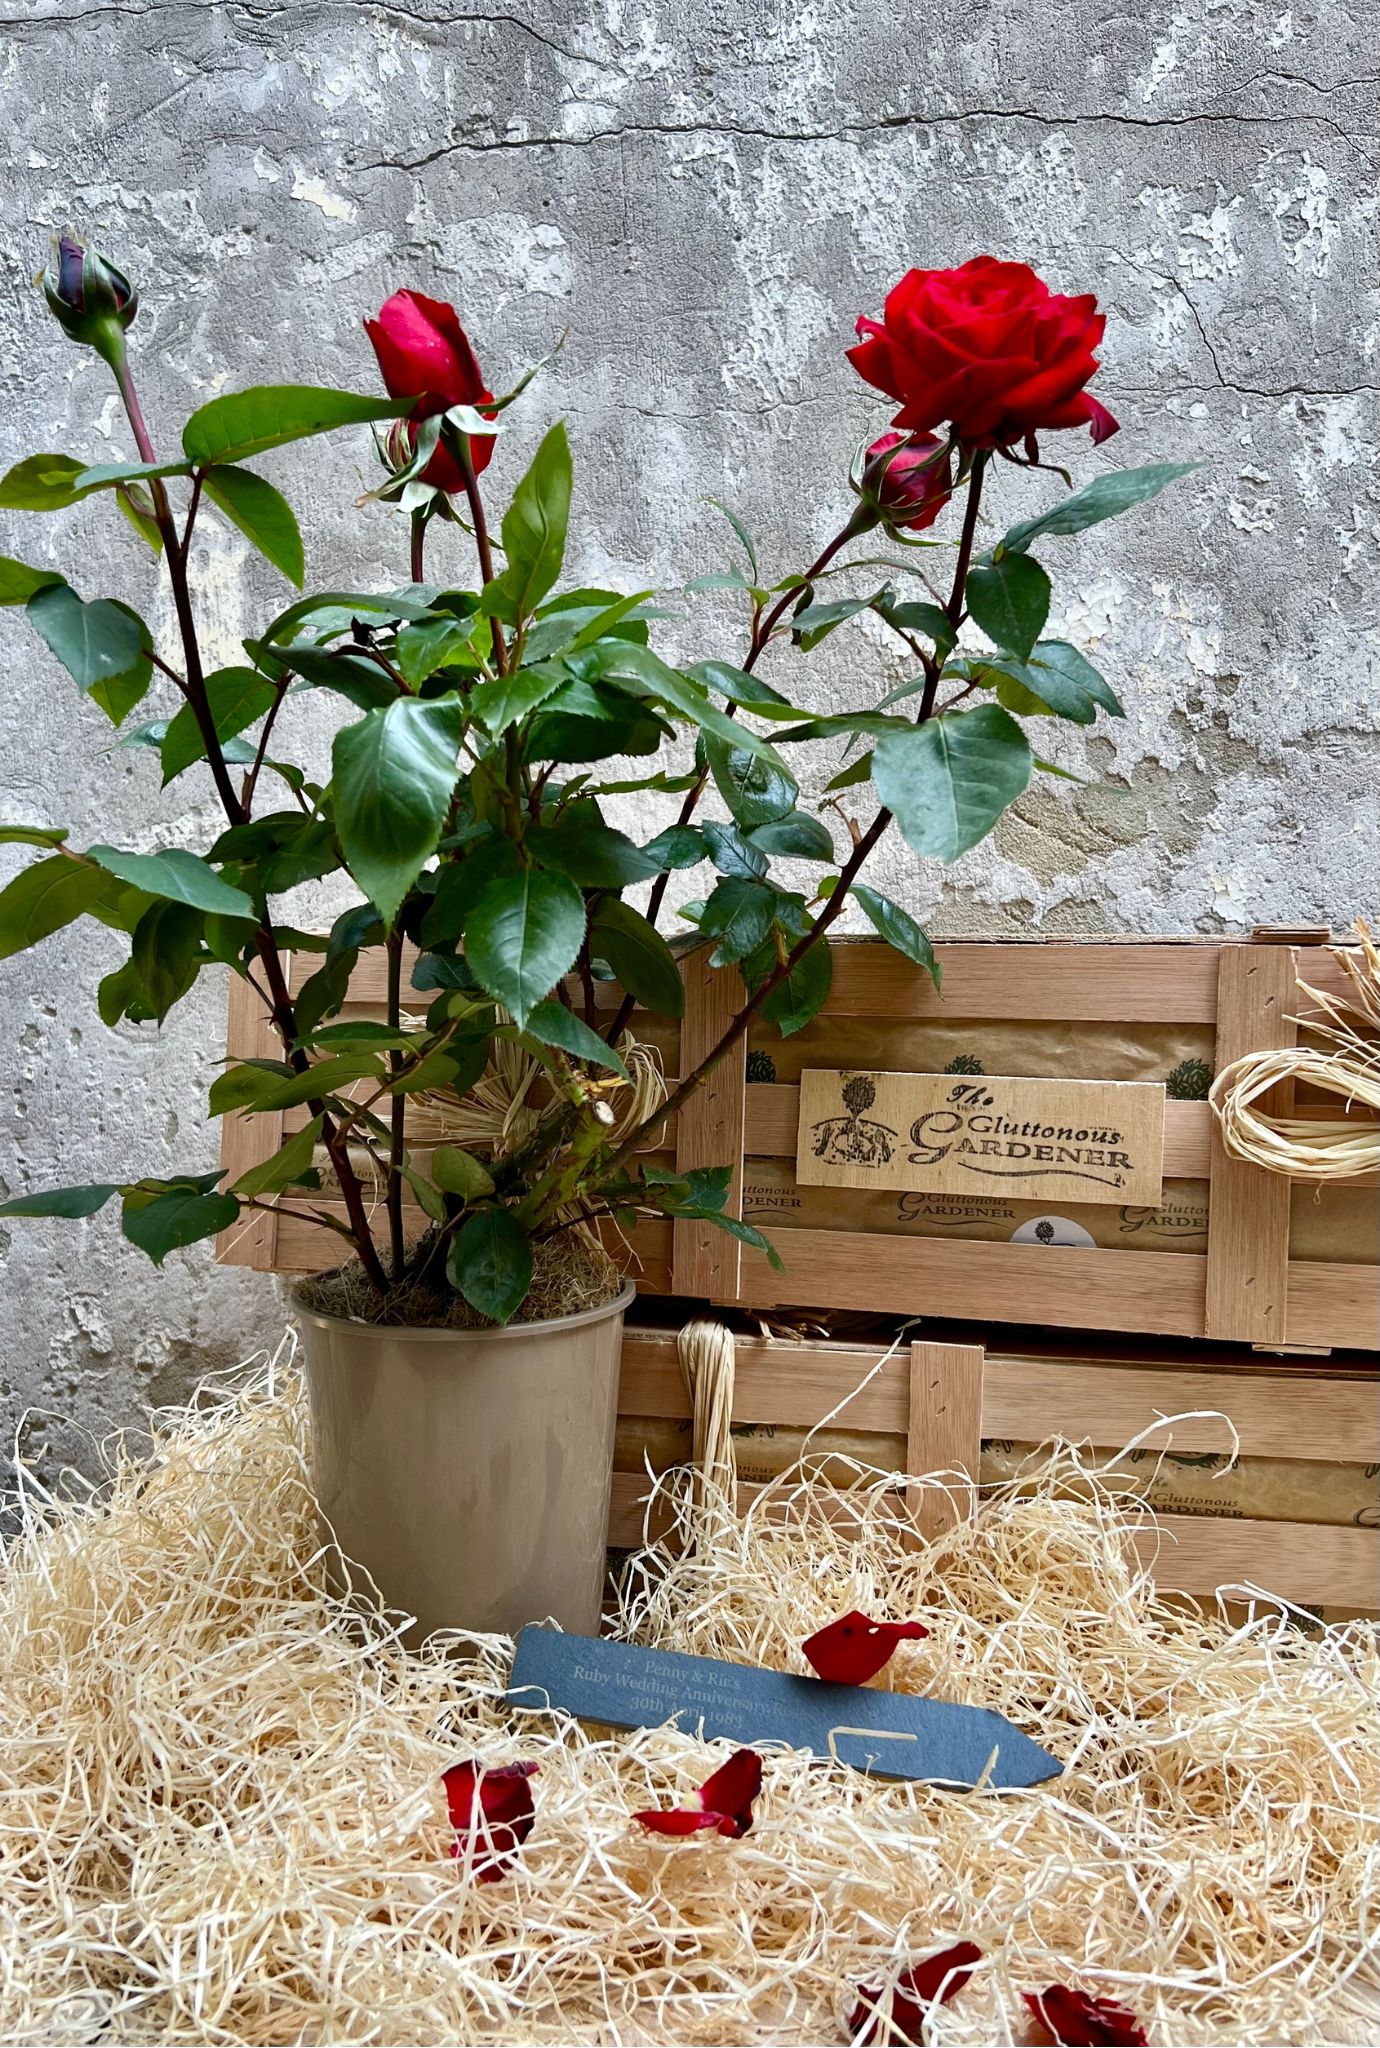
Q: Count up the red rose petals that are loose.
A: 5